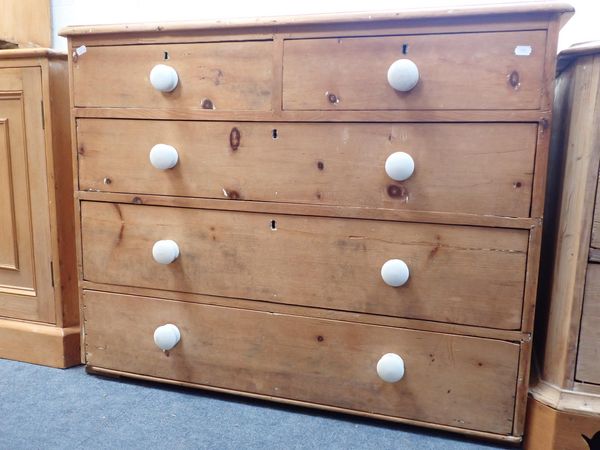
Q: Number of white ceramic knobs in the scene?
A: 8